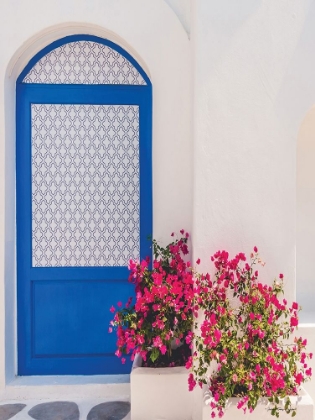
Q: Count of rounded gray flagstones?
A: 3